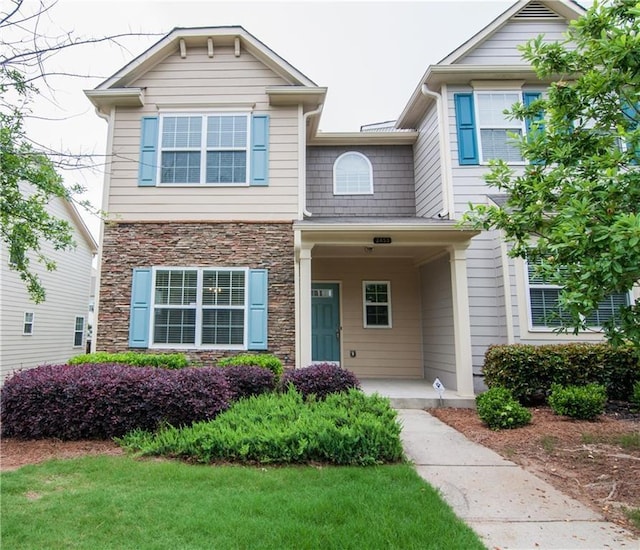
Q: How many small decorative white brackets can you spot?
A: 3